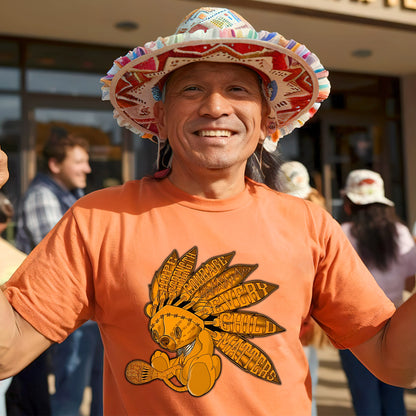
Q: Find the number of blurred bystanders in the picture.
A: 4